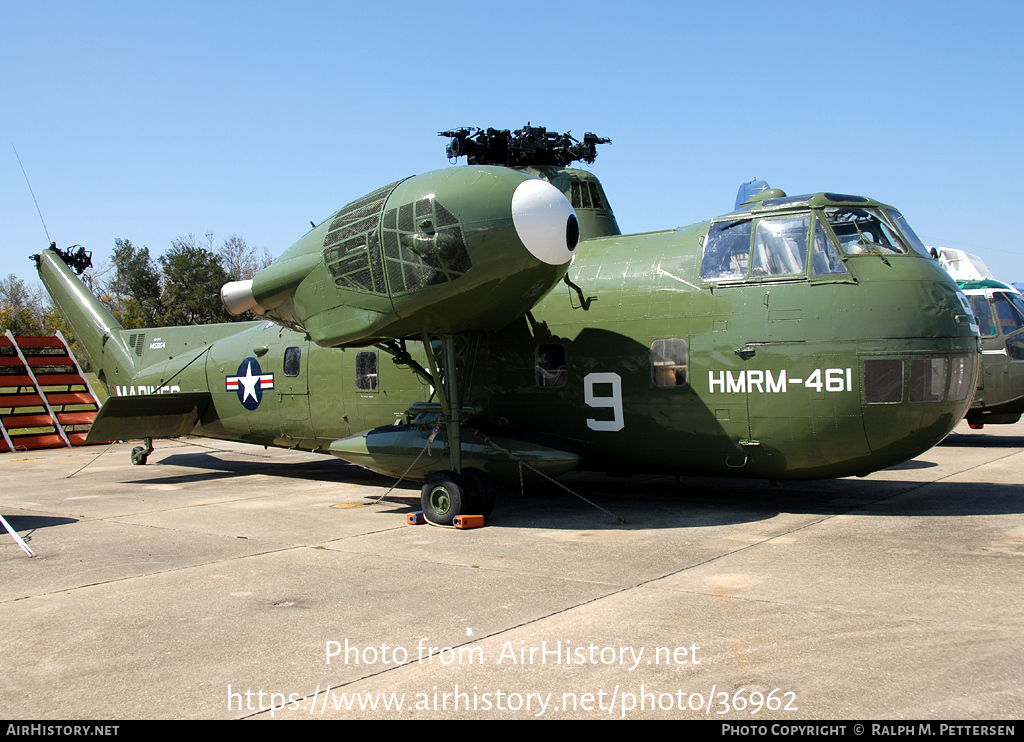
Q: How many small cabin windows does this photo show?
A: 4